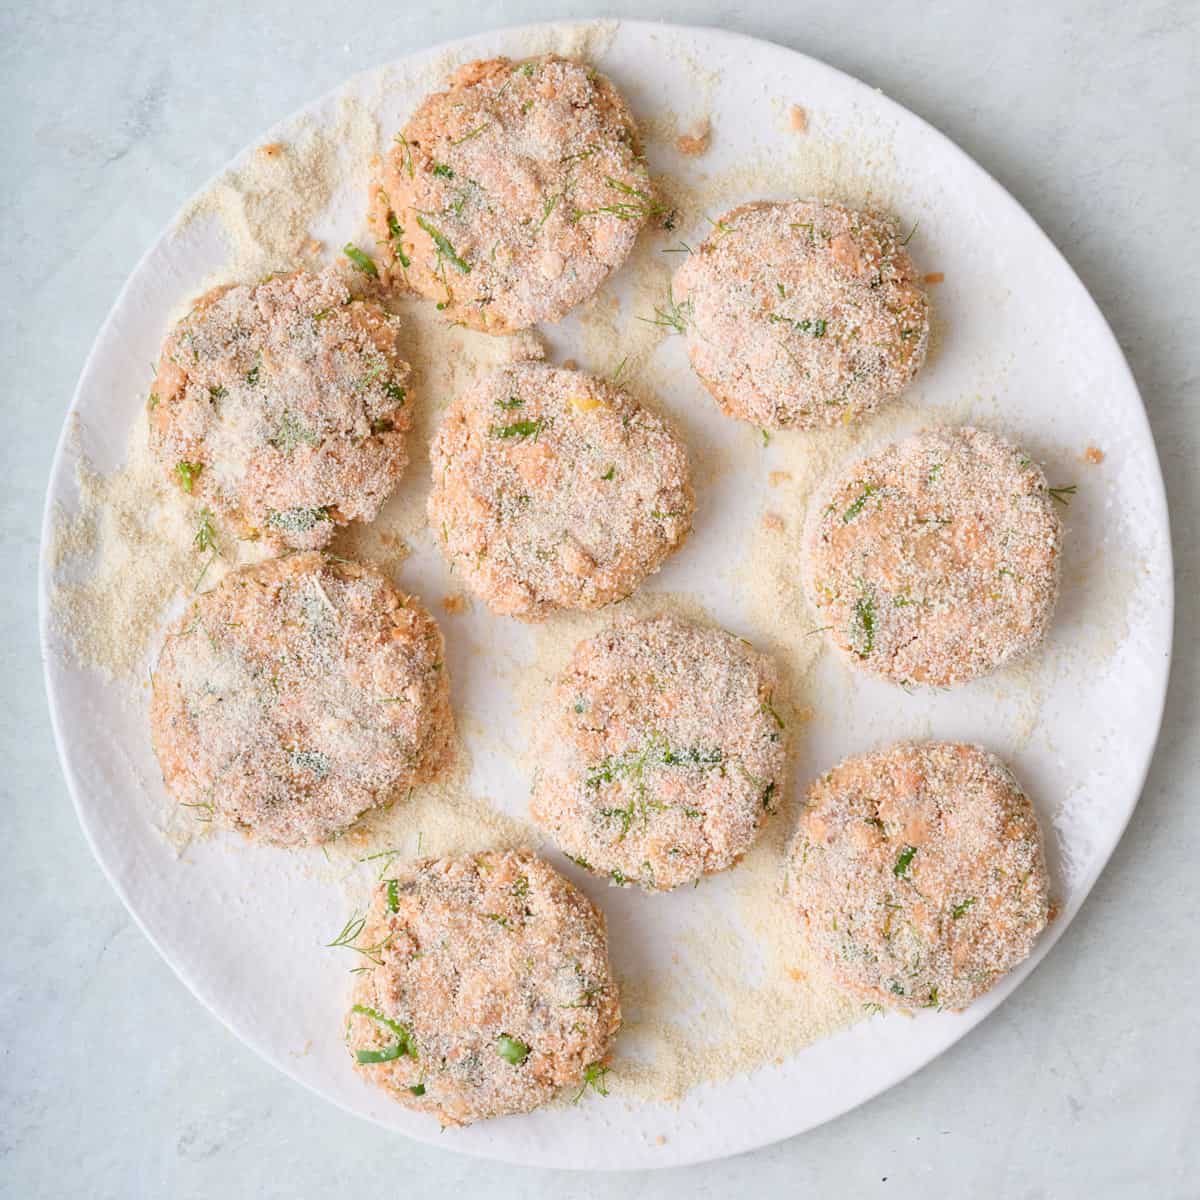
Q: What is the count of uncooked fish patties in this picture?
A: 9